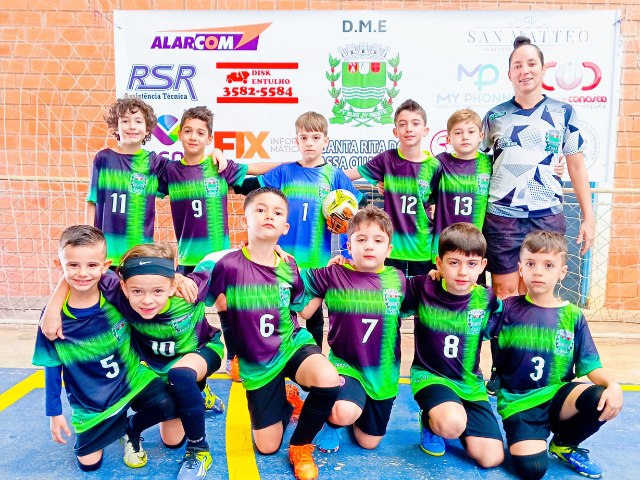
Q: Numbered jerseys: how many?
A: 11